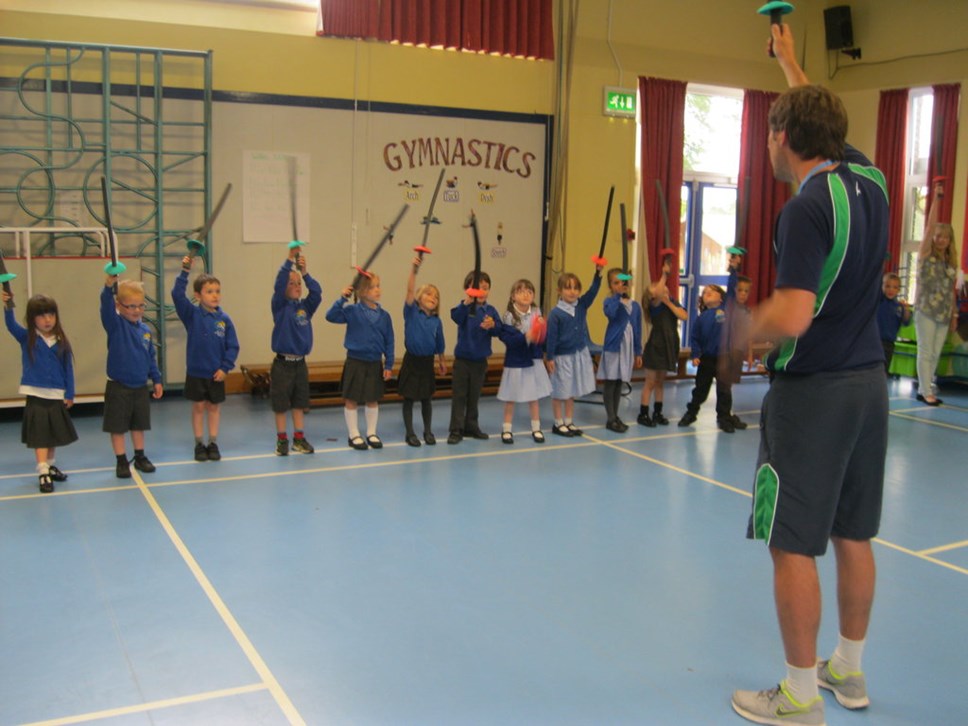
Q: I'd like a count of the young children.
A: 14